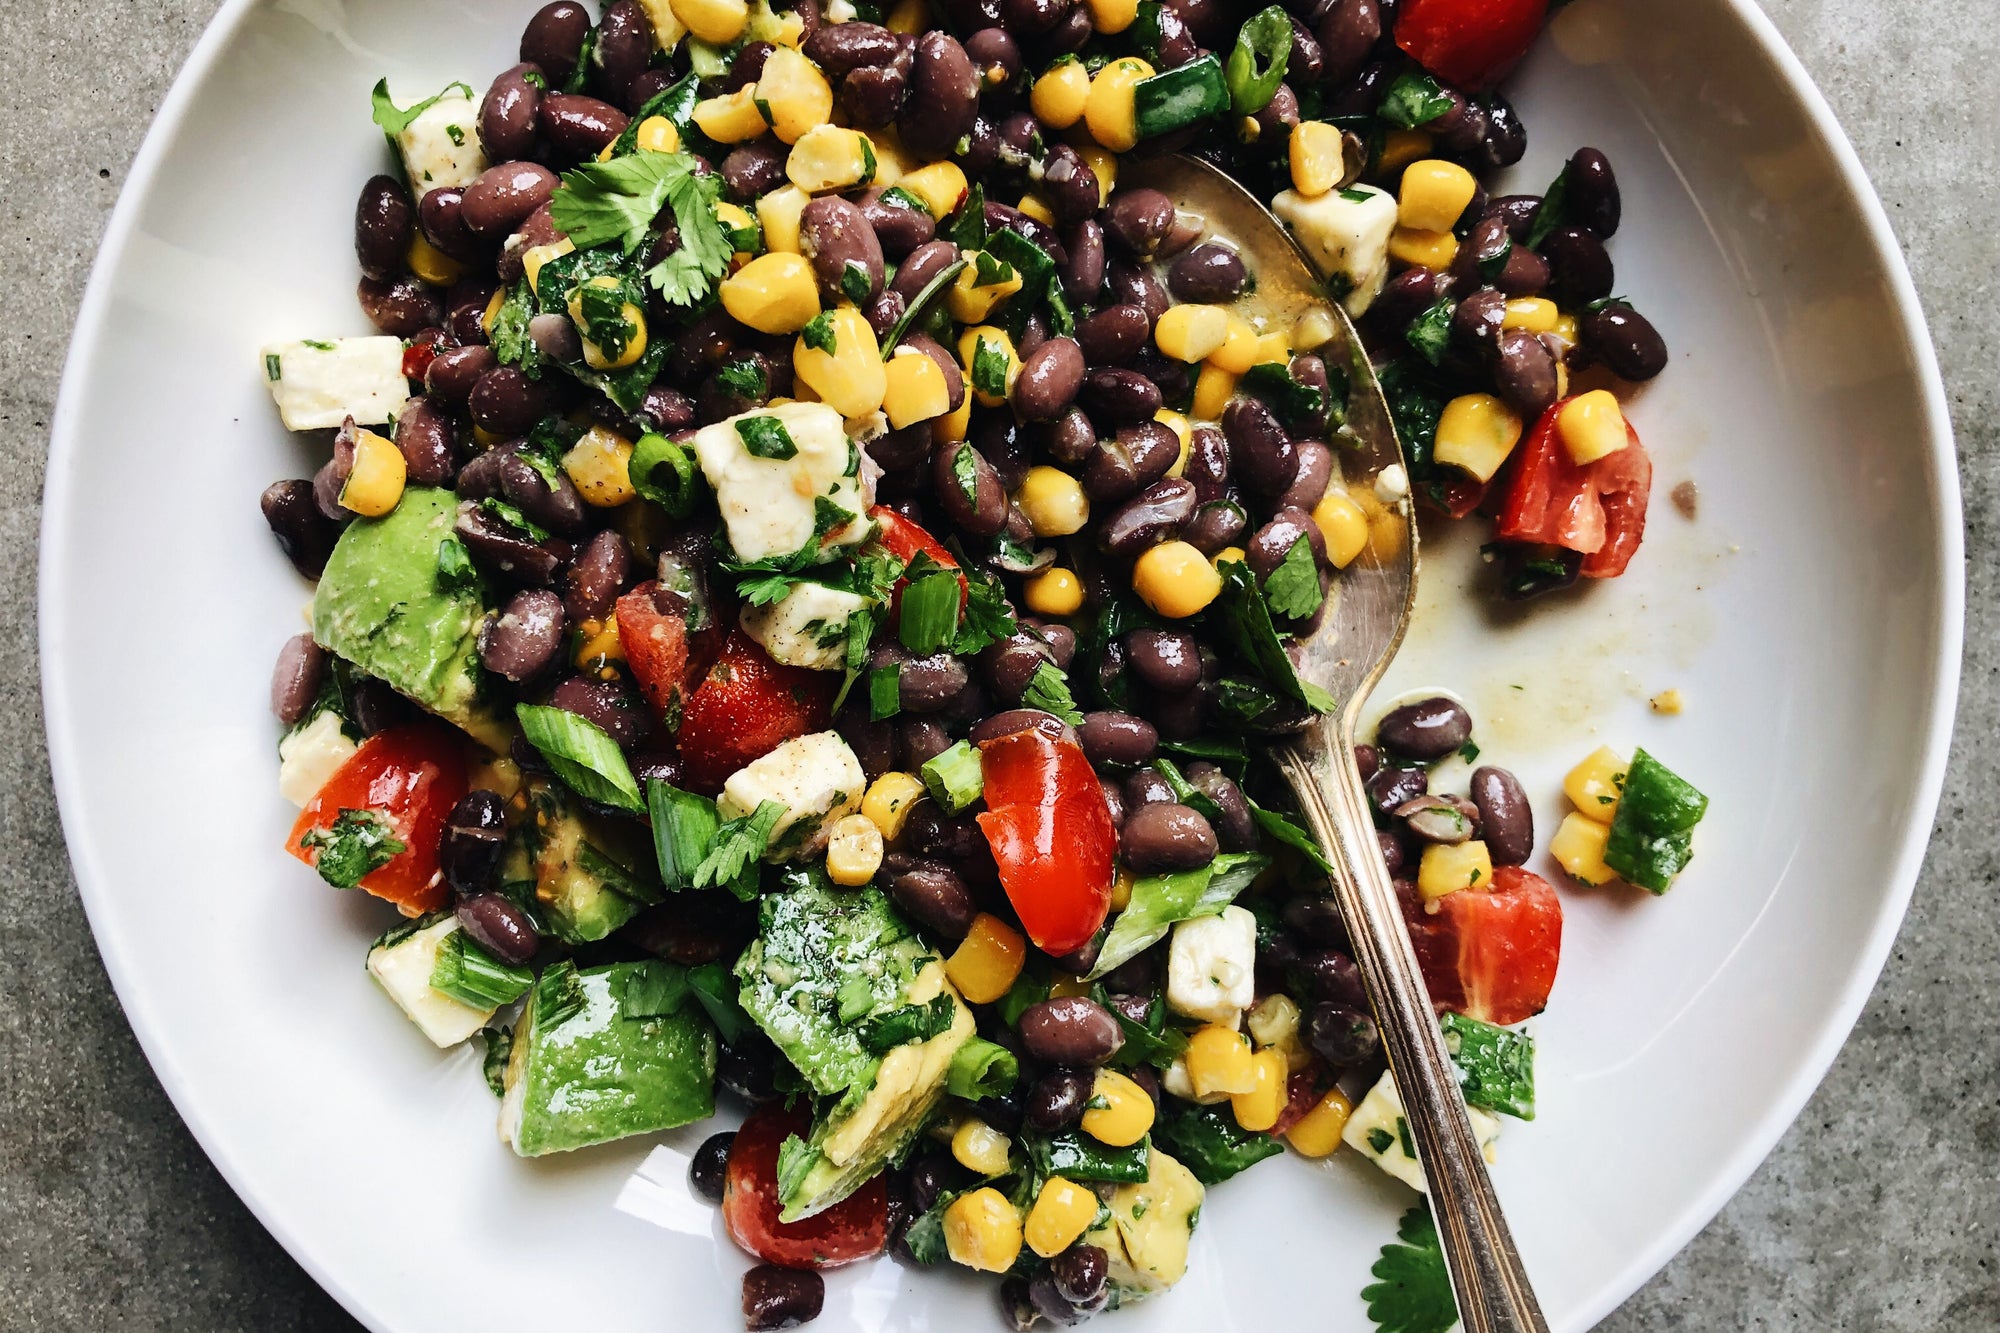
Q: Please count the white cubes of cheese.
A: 10